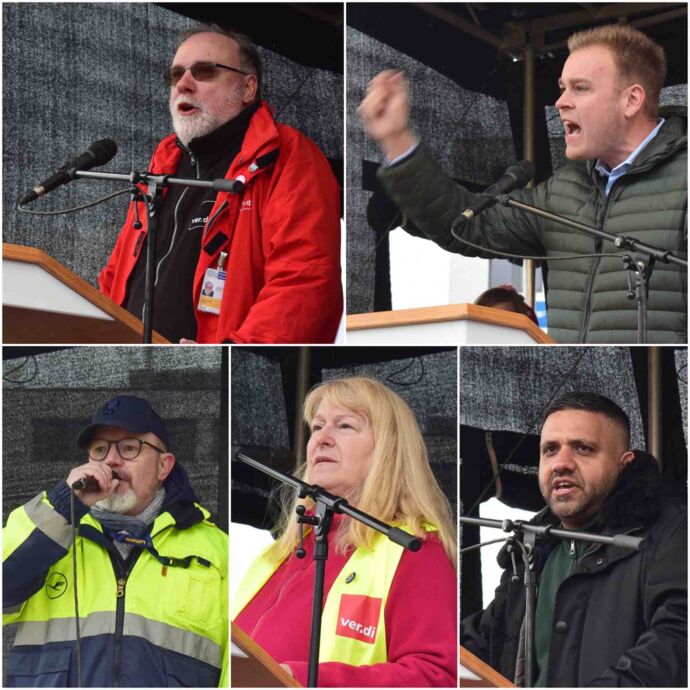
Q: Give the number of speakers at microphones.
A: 5